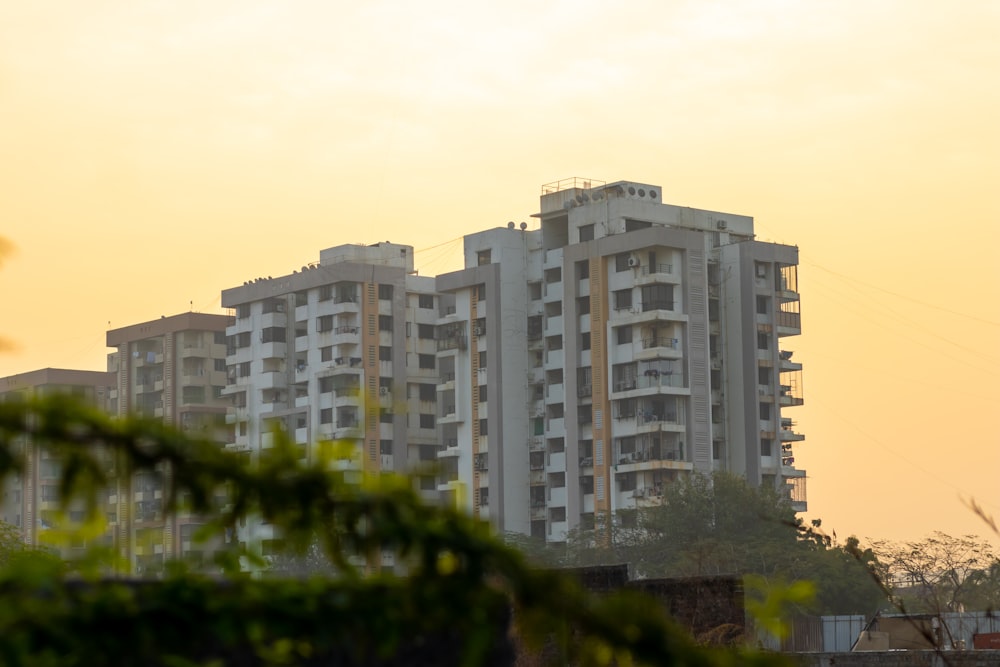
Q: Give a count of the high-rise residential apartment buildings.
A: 4